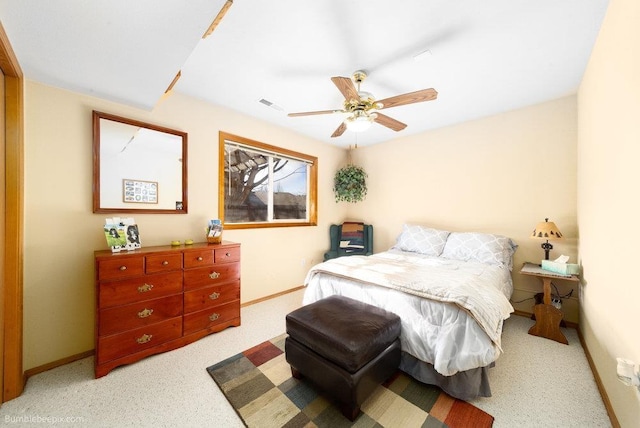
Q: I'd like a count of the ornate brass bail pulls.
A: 6